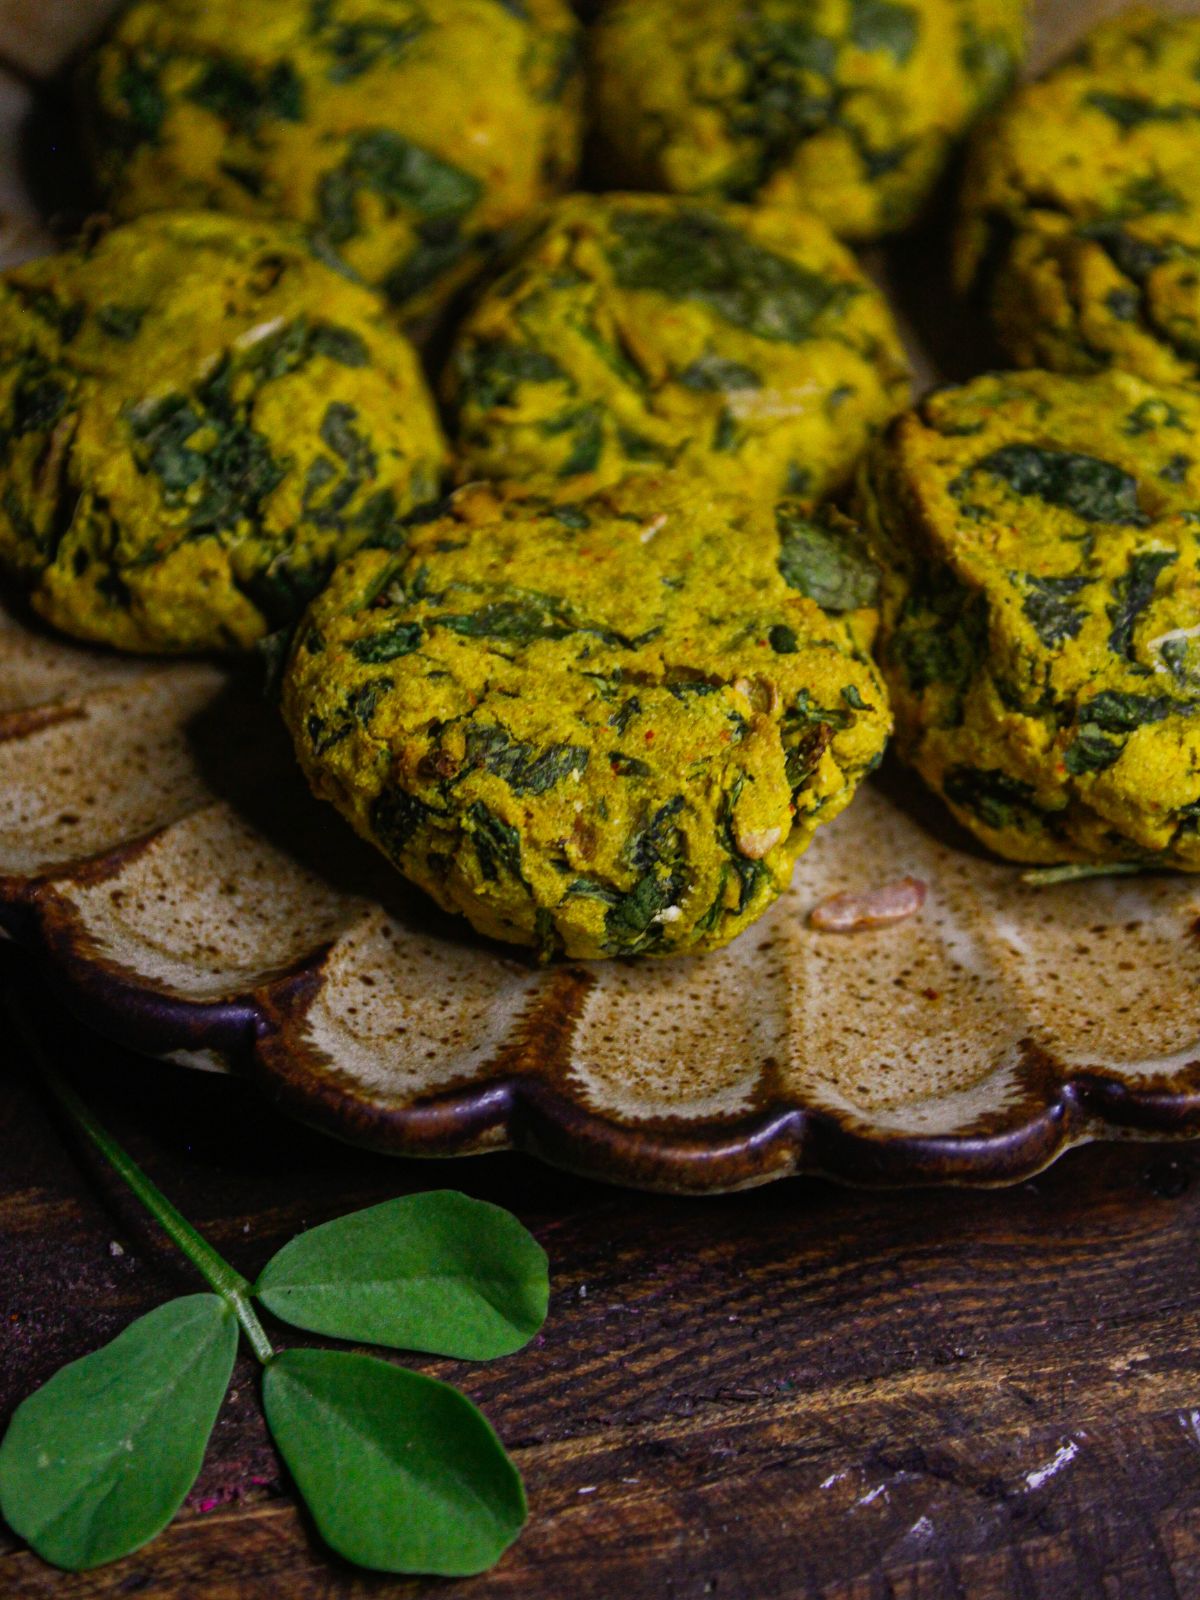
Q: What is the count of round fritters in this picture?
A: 7